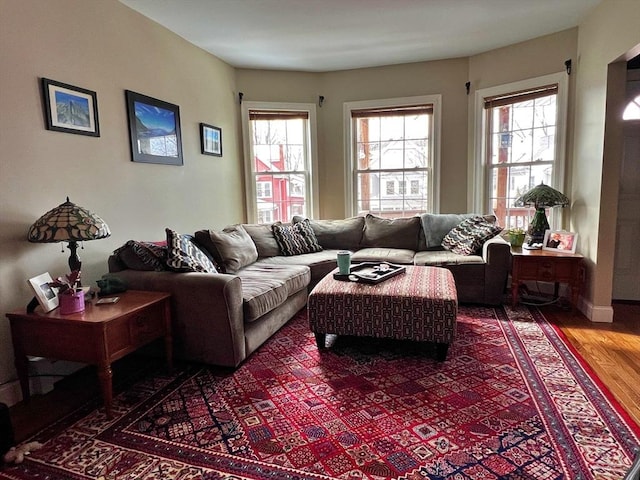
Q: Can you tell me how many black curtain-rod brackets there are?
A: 4